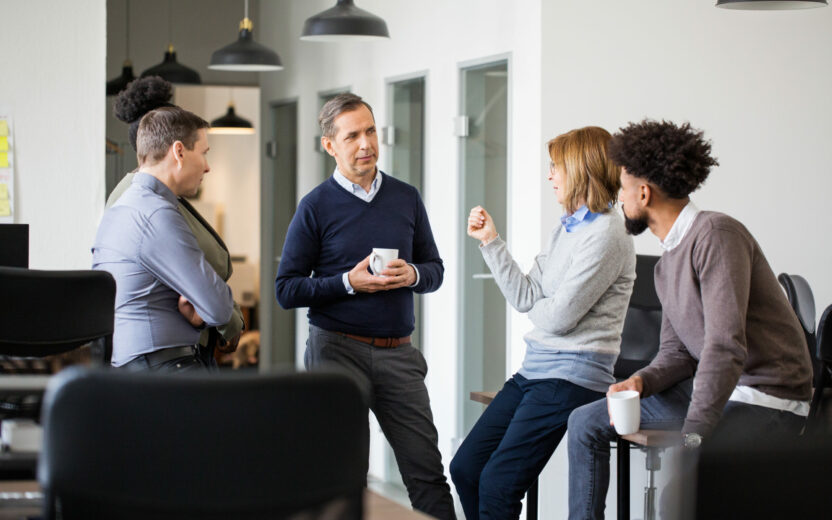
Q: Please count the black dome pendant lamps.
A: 6